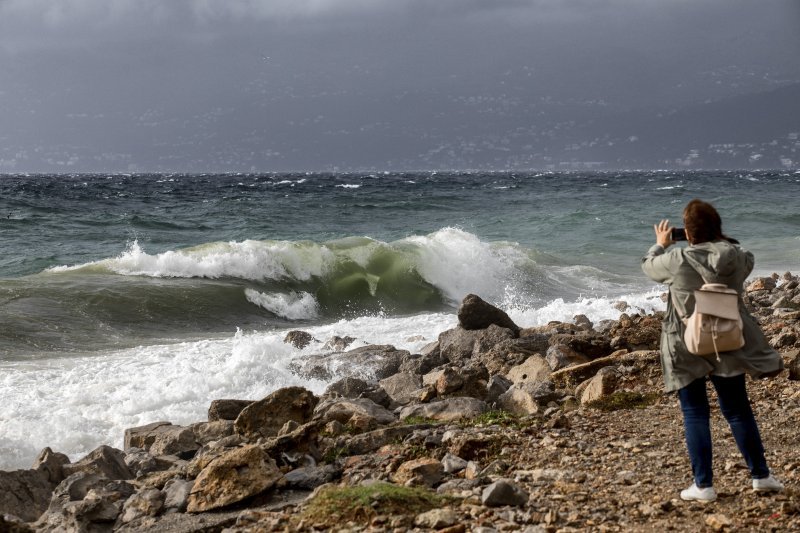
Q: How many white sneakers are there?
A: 2